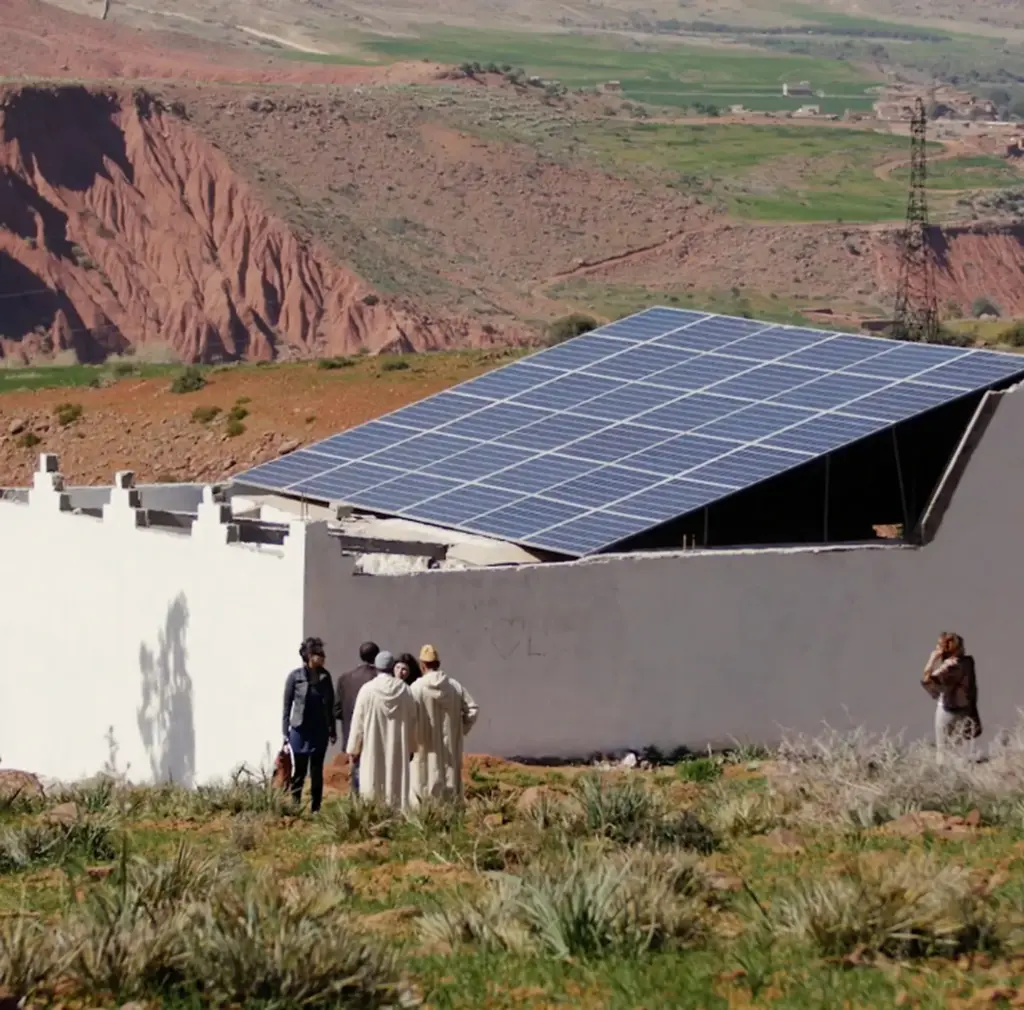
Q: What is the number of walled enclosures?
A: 1